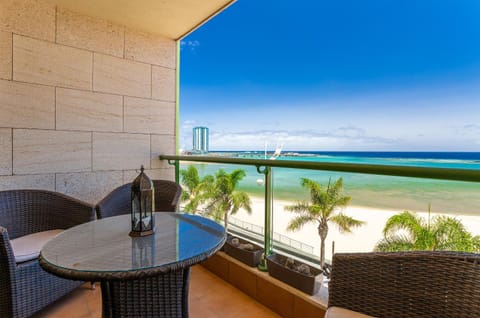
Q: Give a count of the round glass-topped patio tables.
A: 1